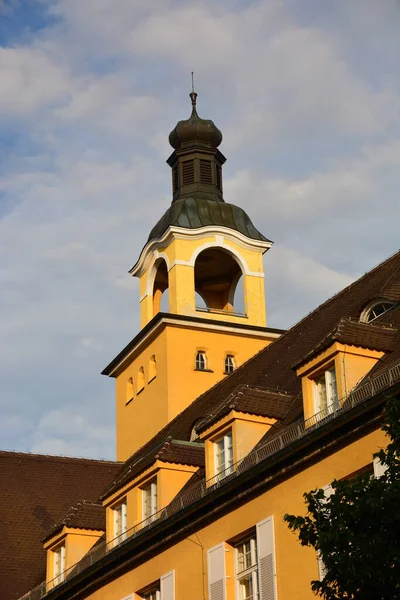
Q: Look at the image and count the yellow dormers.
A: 4